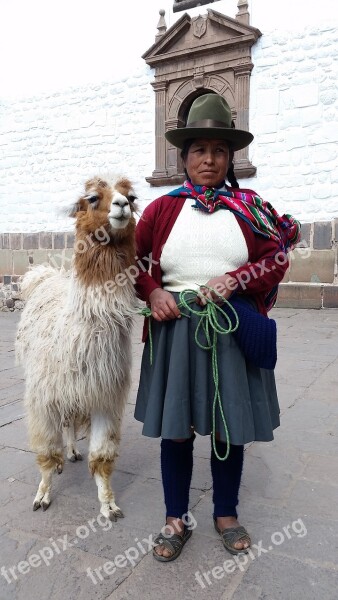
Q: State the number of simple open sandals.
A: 2